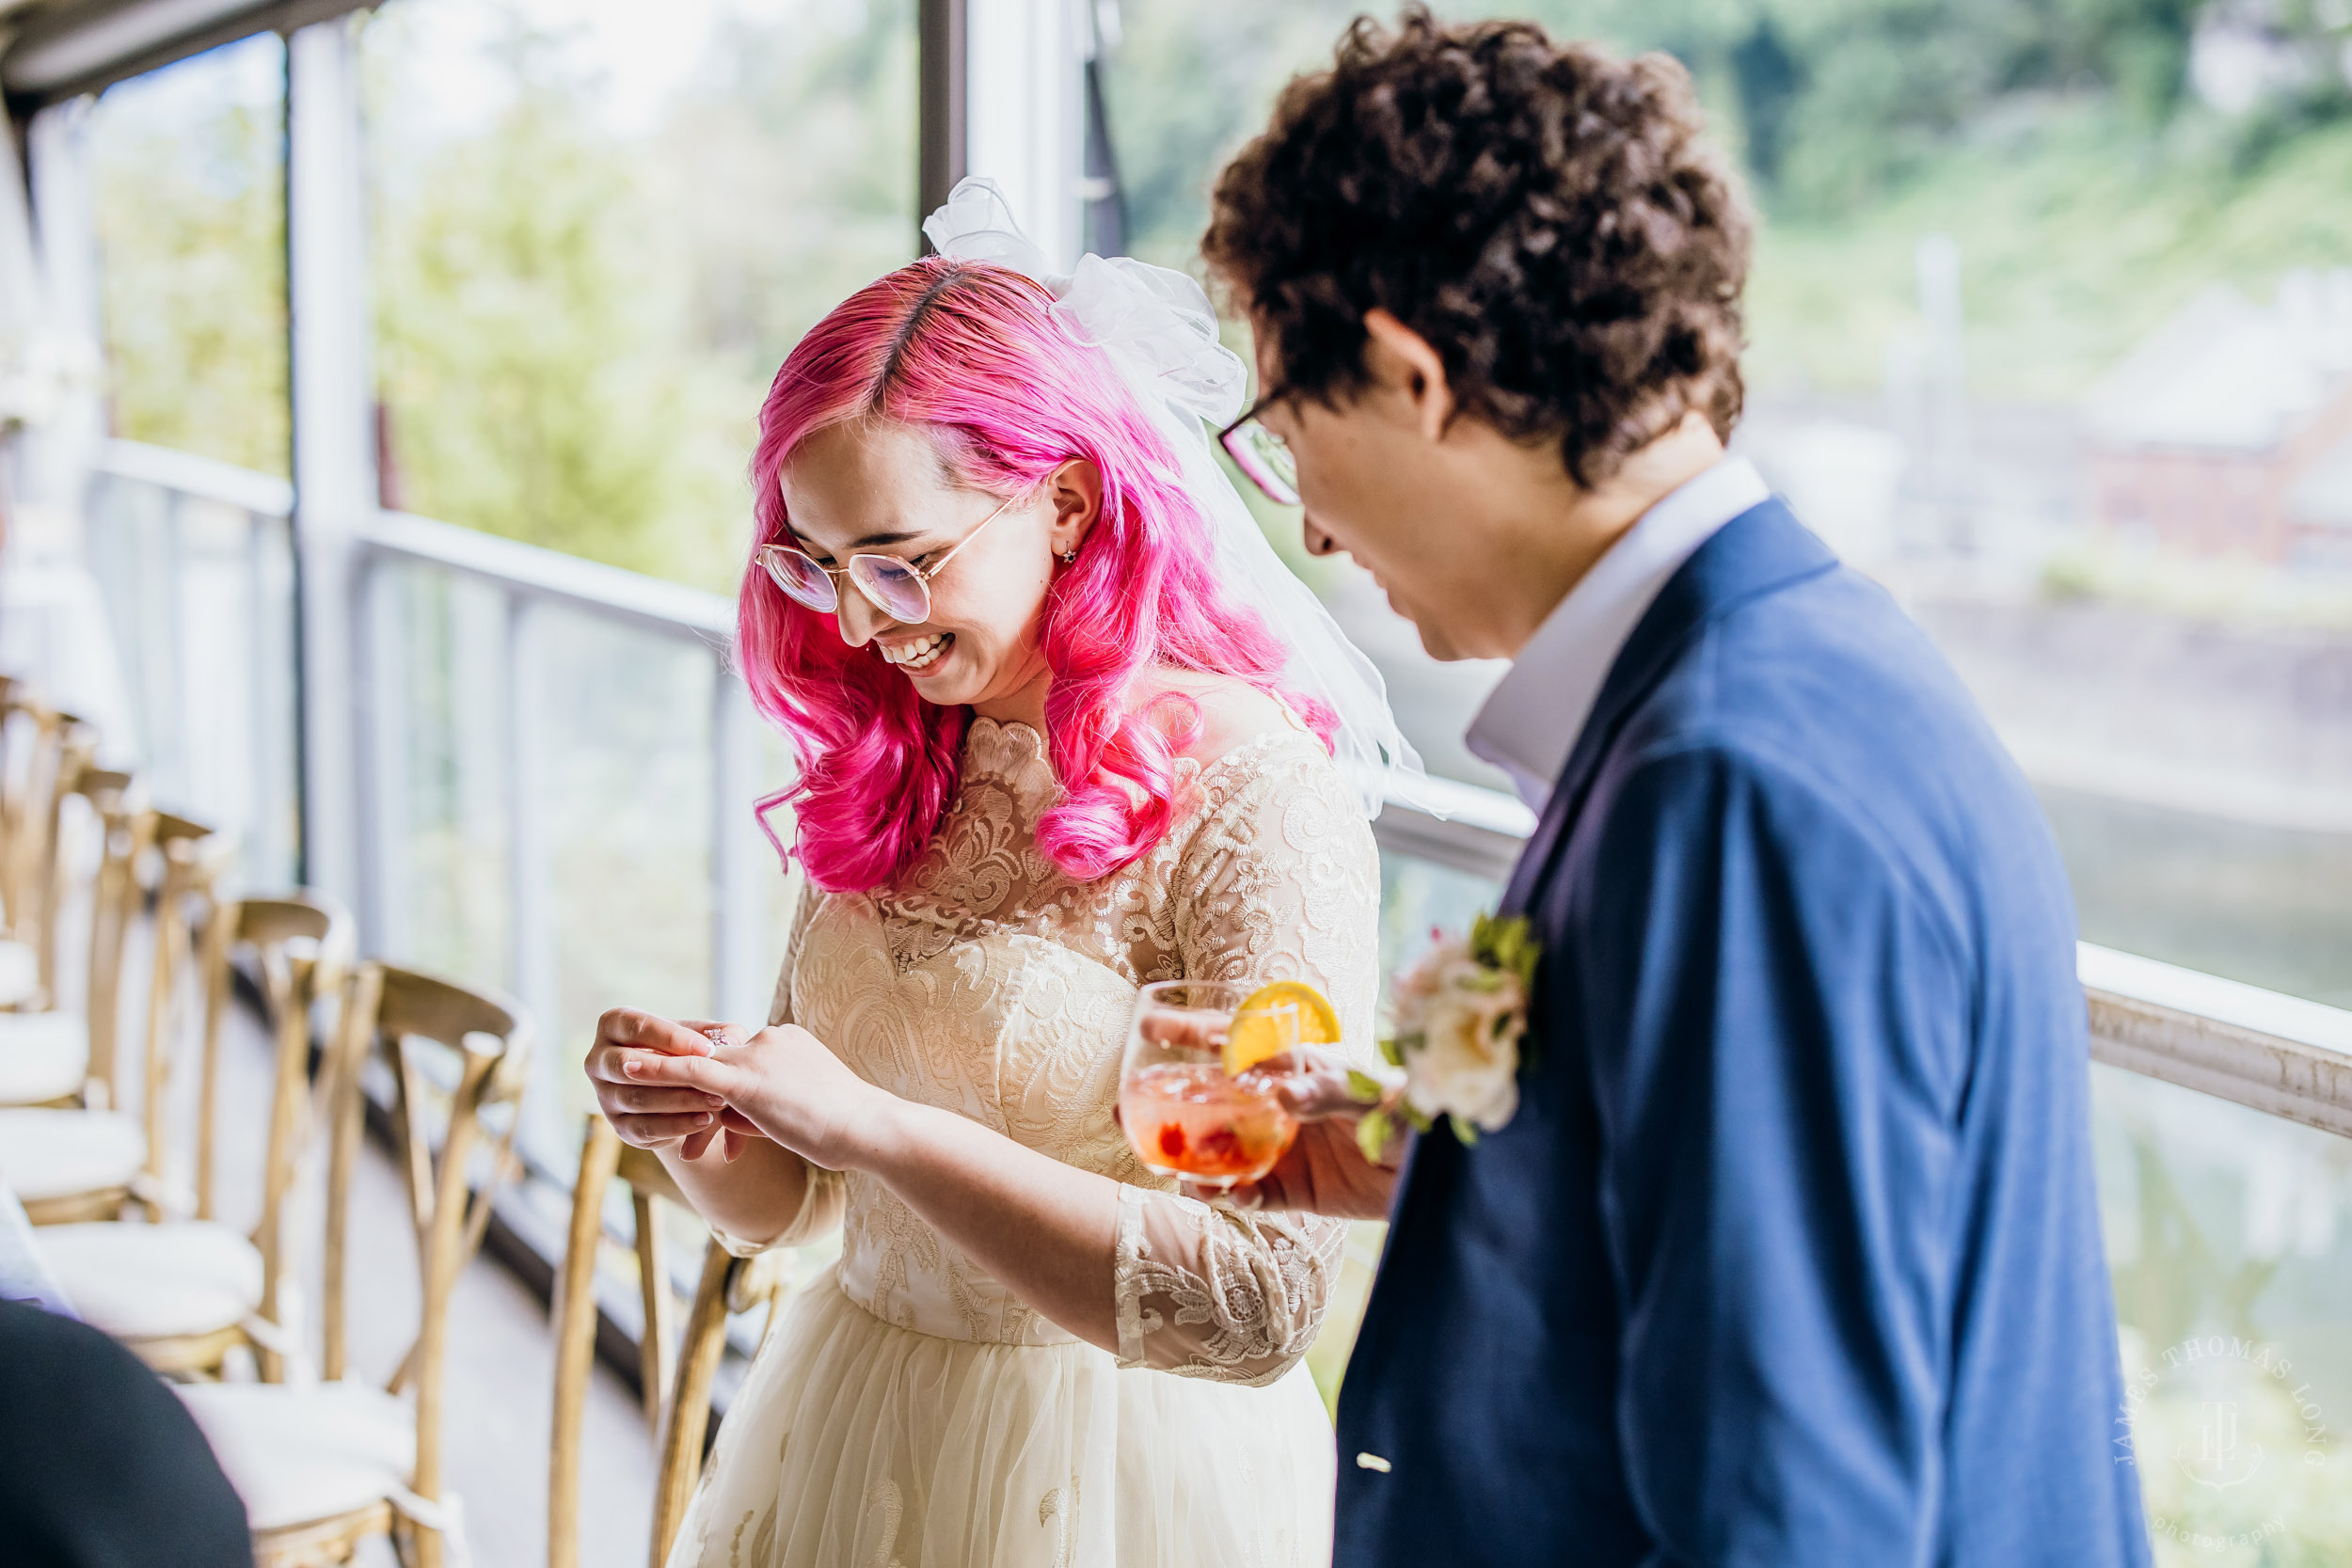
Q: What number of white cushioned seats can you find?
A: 5